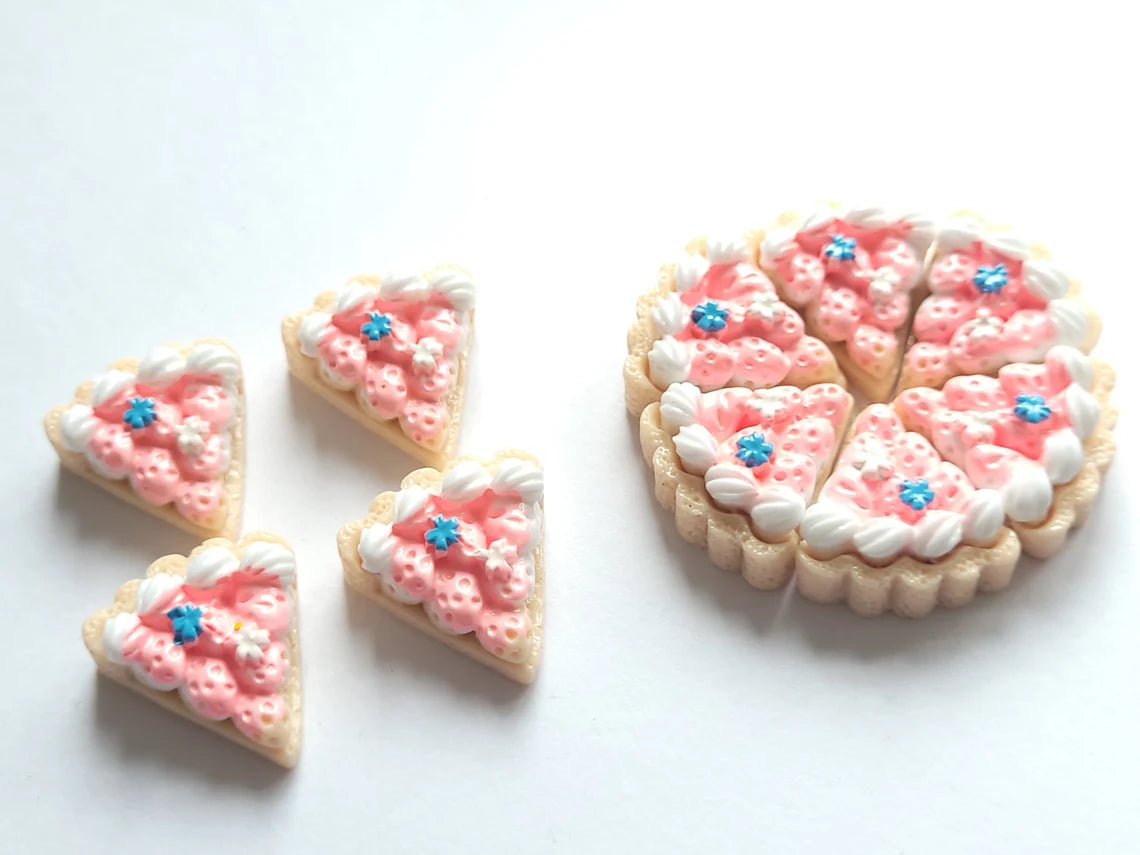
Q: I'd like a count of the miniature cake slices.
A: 10